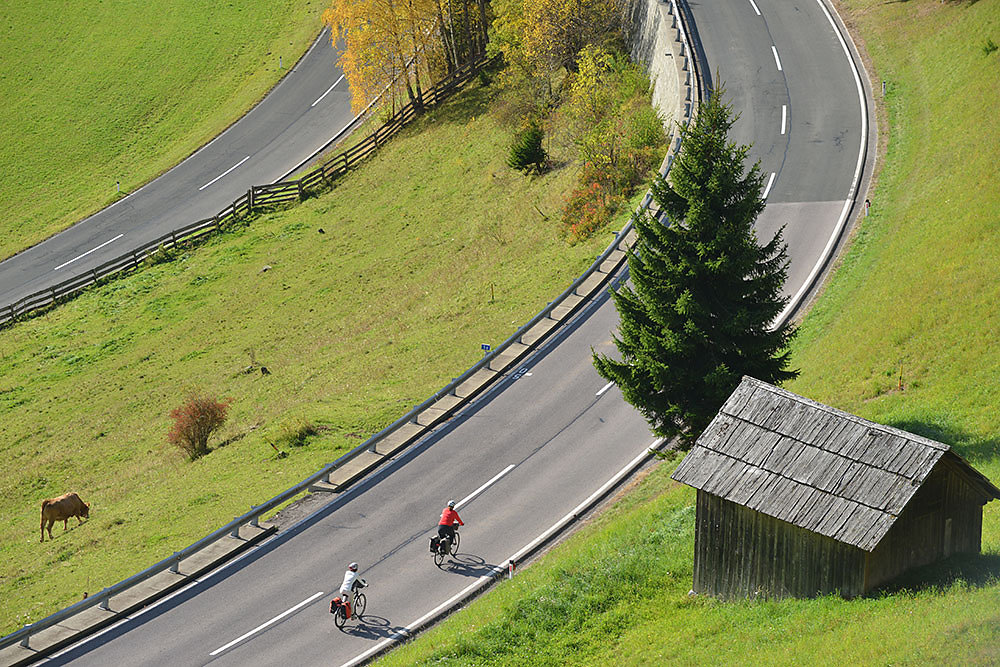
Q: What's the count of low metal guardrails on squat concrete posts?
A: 1